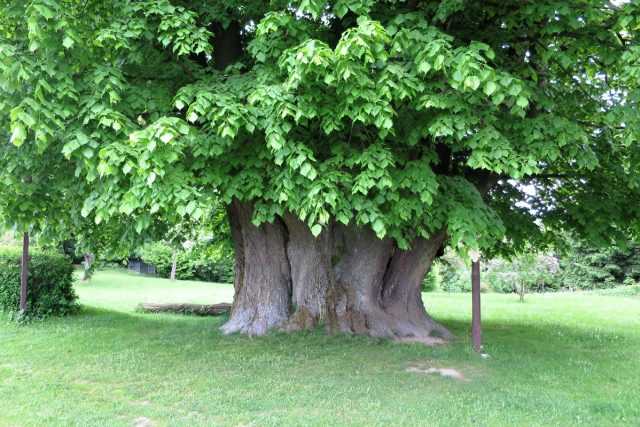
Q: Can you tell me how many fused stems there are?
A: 4